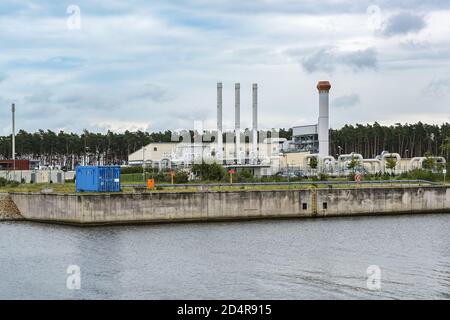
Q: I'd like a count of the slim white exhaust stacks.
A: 3